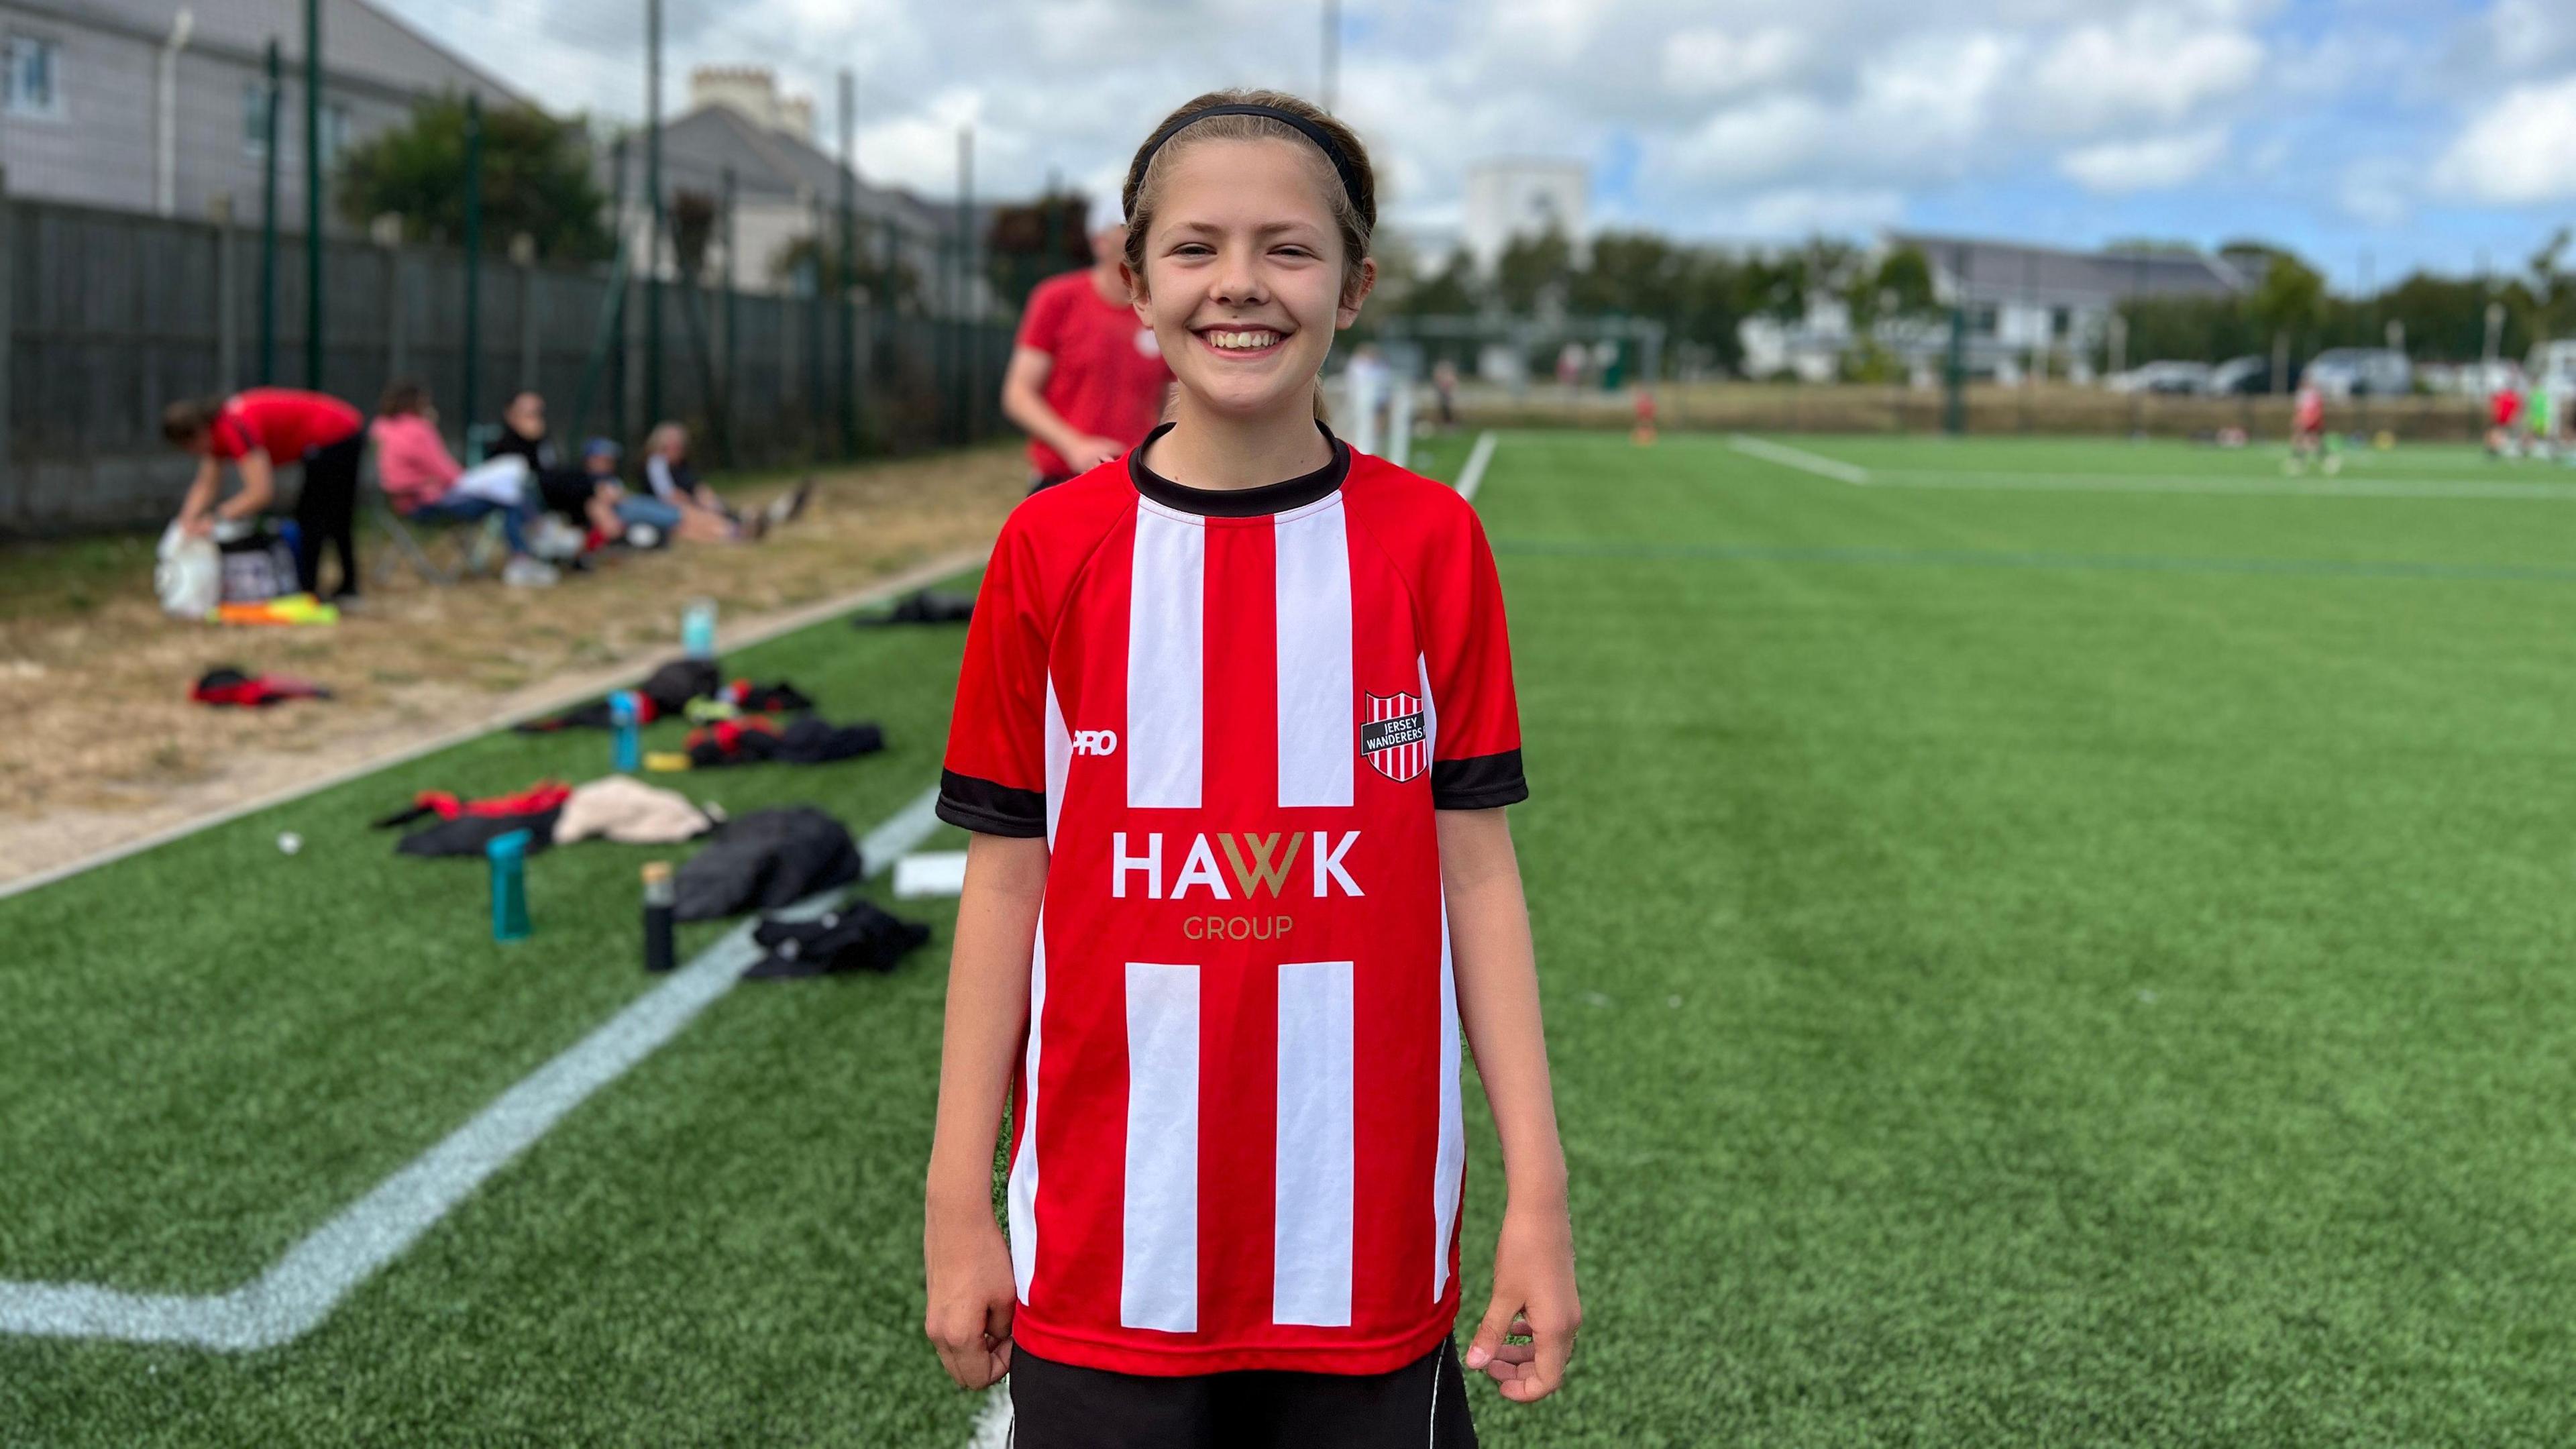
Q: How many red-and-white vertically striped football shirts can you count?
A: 1